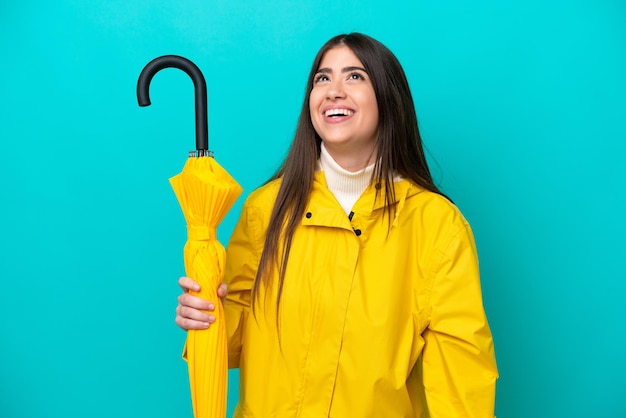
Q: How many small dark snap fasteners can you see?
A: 3